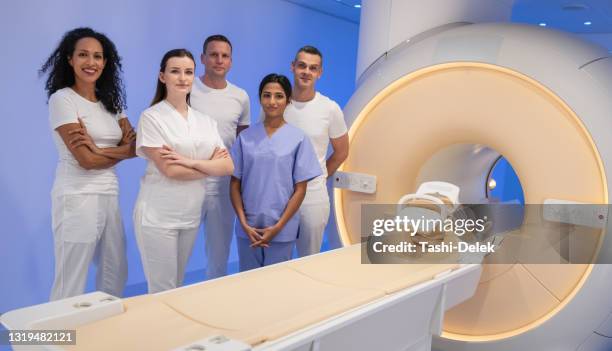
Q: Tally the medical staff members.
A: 5